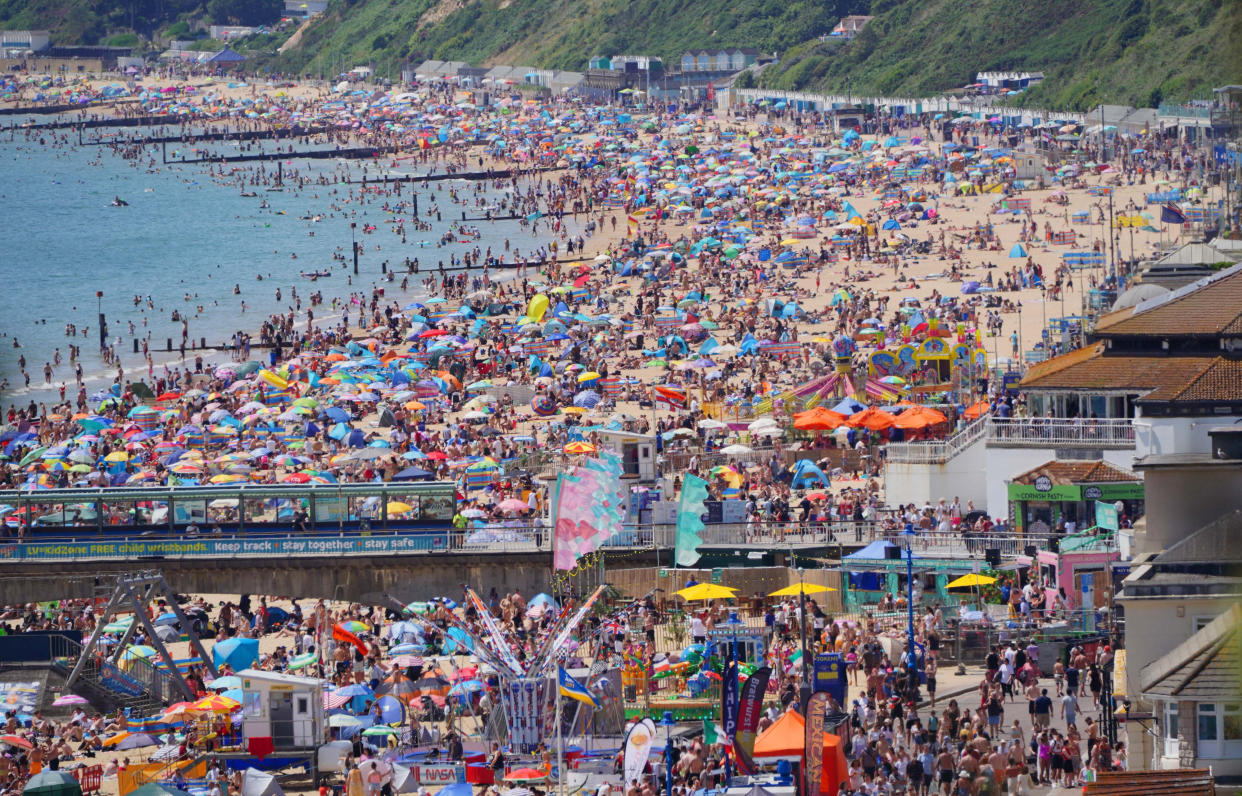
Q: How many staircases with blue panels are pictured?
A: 1